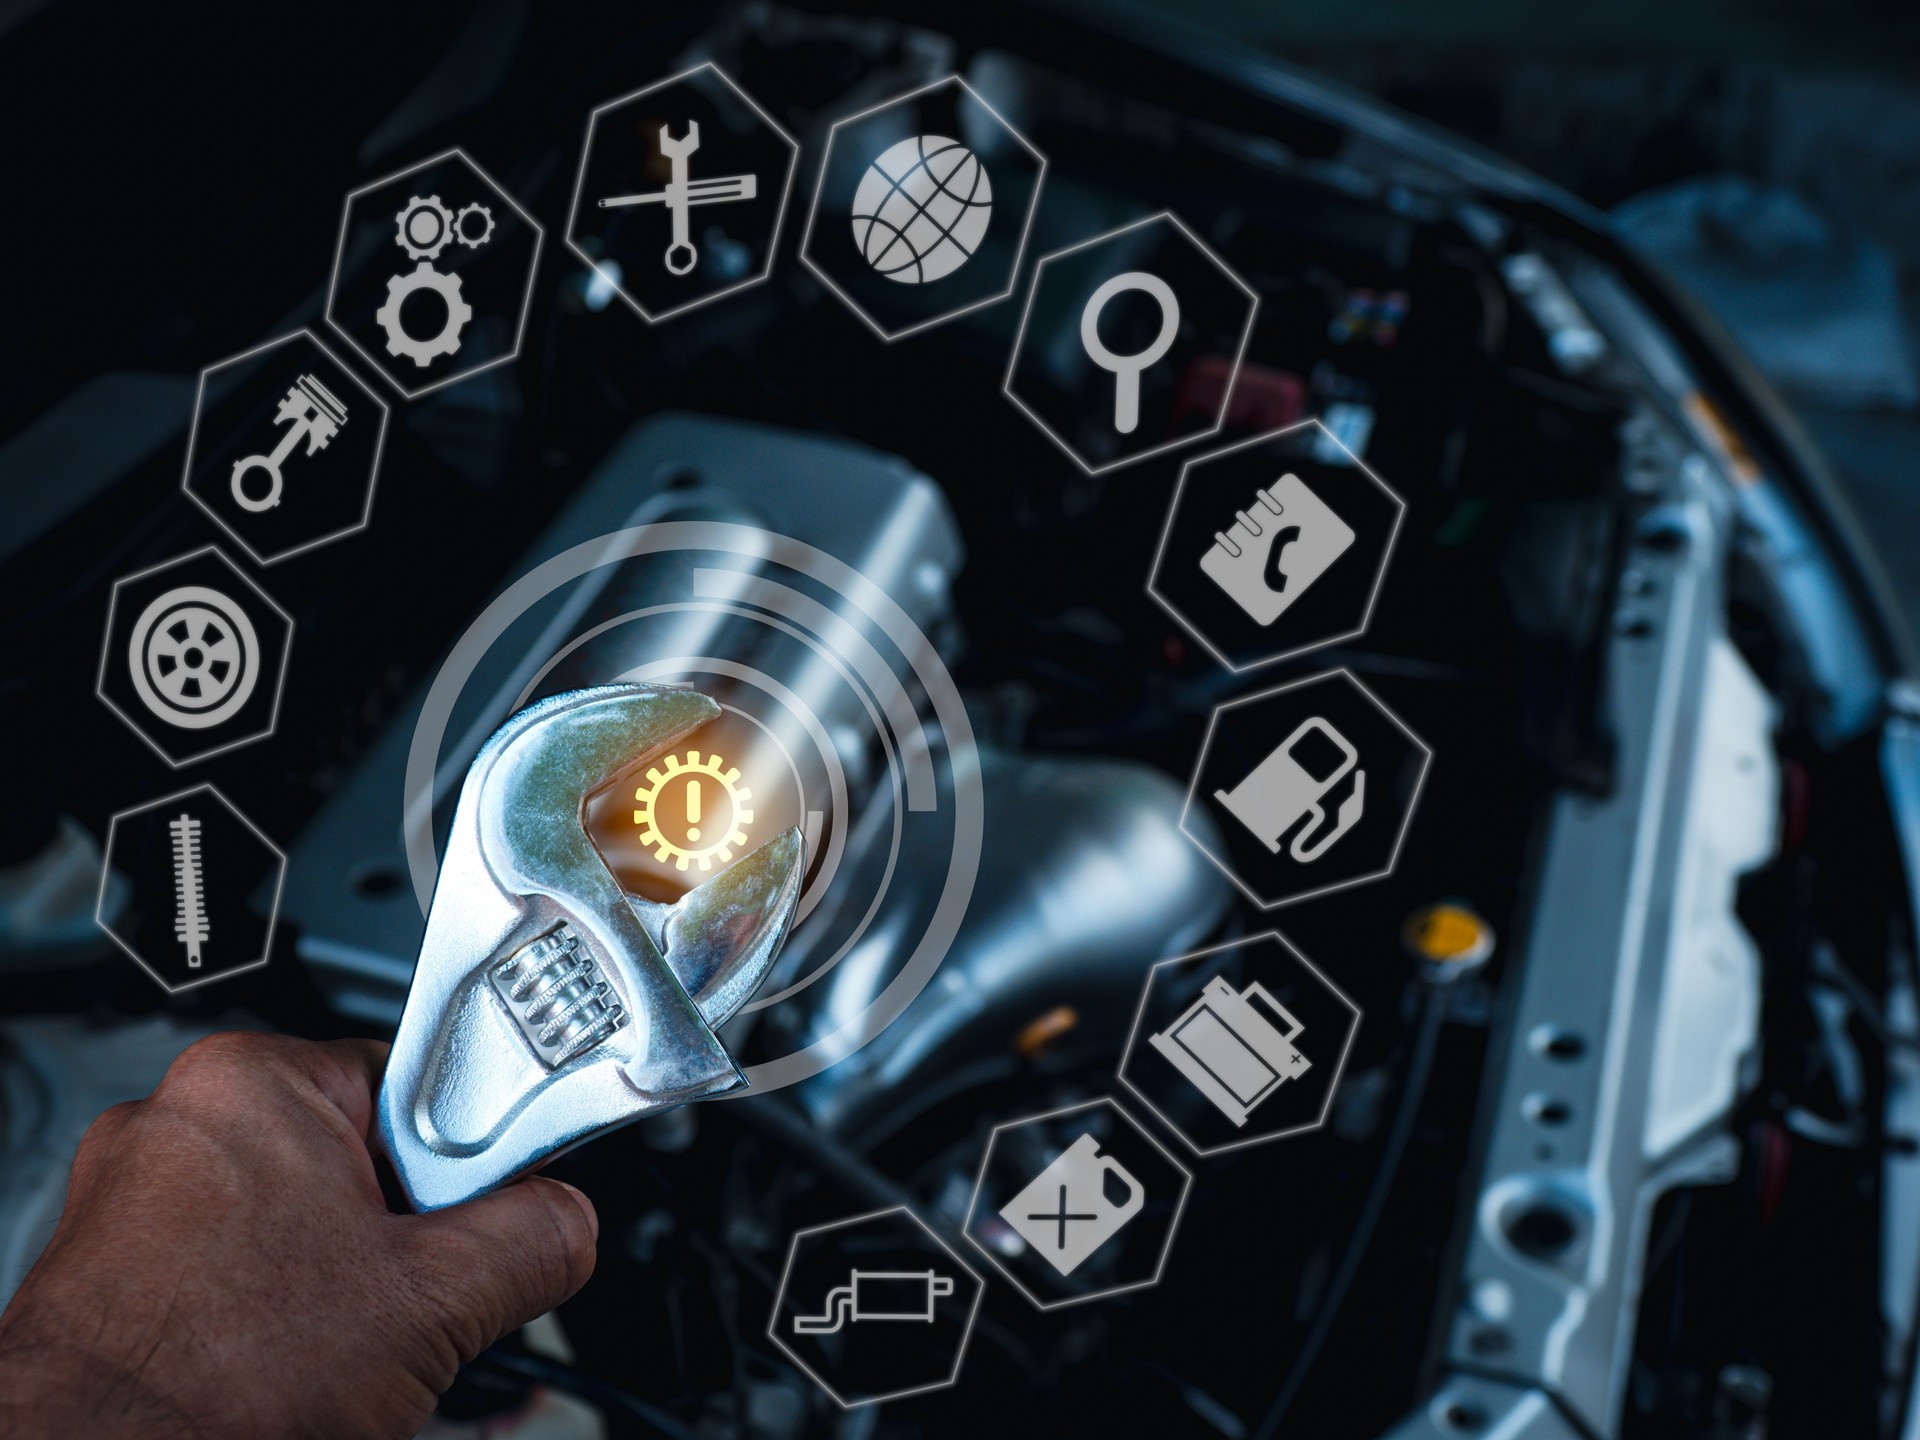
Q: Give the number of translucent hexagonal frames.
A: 12